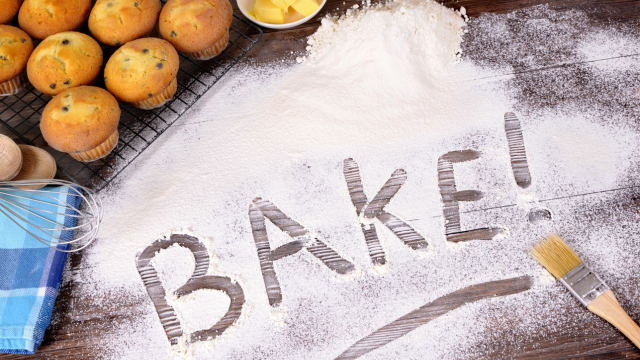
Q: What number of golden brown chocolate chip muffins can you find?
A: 8